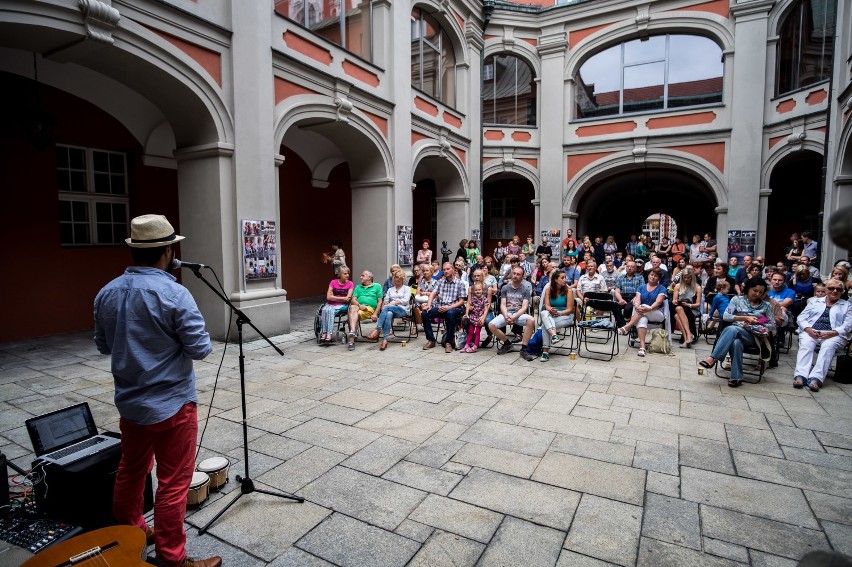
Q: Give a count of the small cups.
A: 3